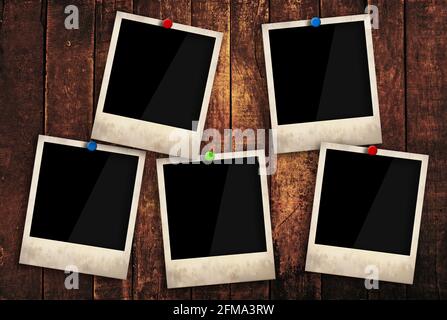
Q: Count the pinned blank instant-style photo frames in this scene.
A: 5